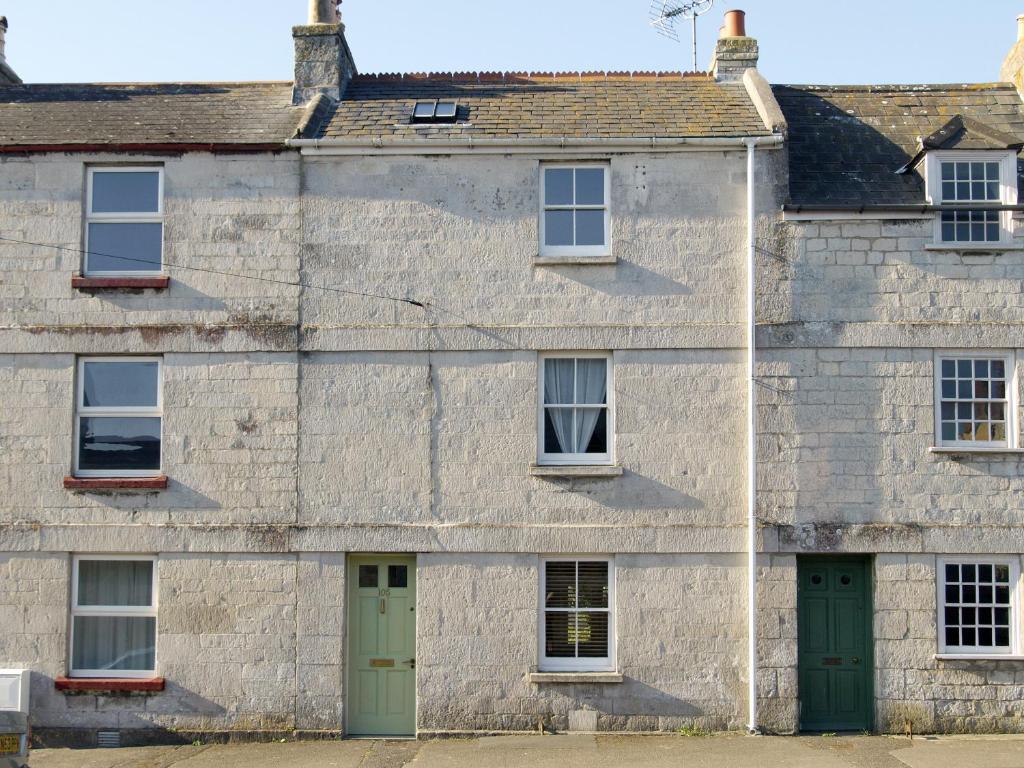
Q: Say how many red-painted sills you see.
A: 3